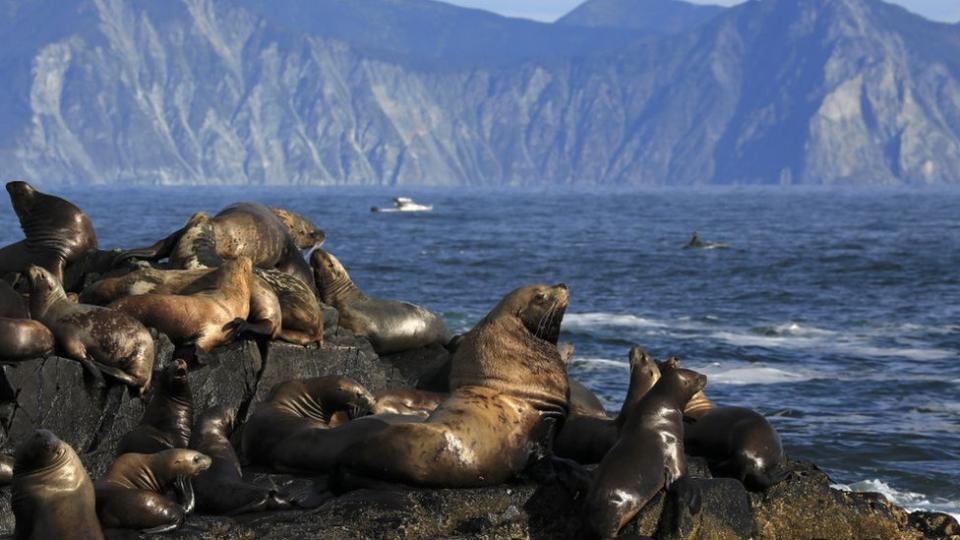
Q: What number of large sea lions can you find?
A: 1